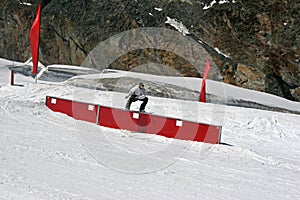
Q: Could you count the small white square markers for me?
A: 4